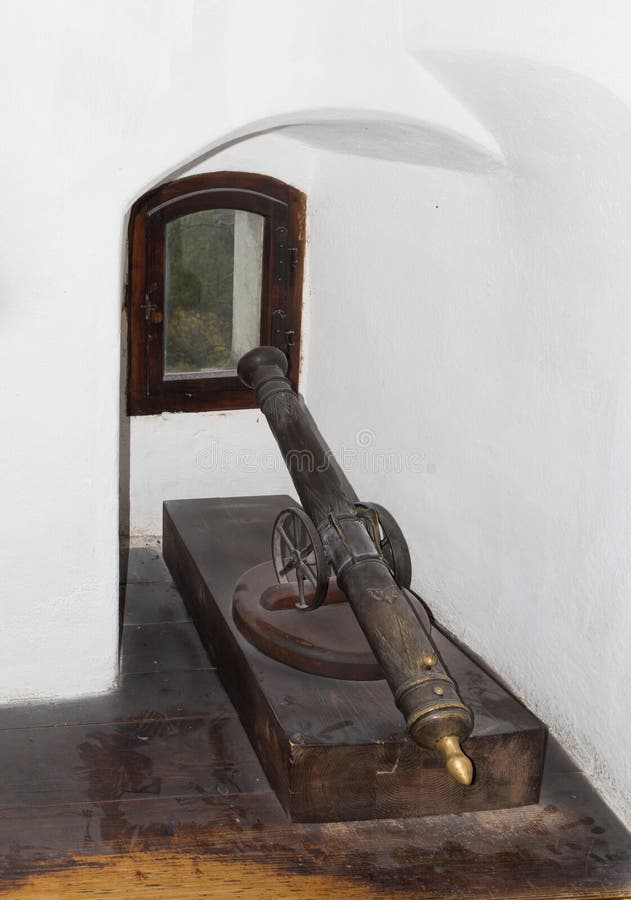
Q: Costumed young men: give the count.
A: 0